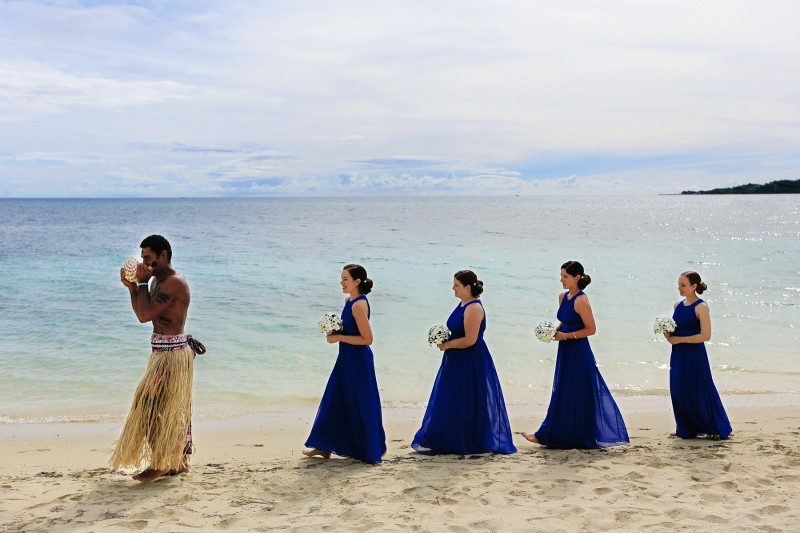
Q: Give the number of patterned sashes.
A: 1